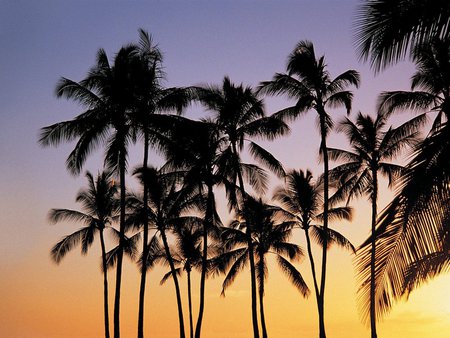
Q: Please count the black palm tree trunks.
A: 11